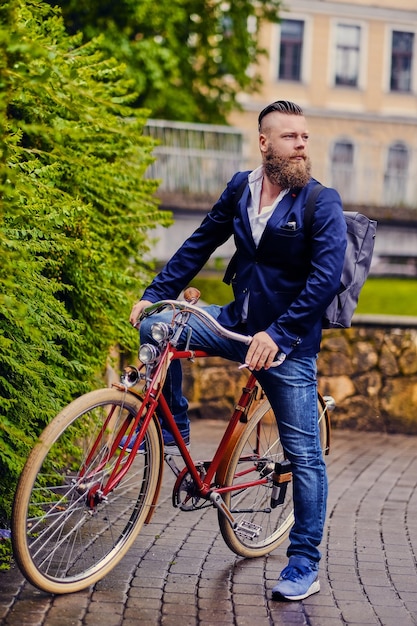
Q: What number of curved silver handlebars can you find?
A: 1